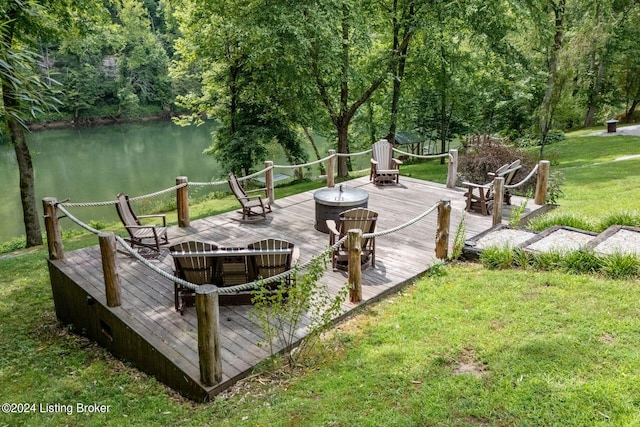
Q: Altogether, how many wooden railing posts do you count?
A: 11